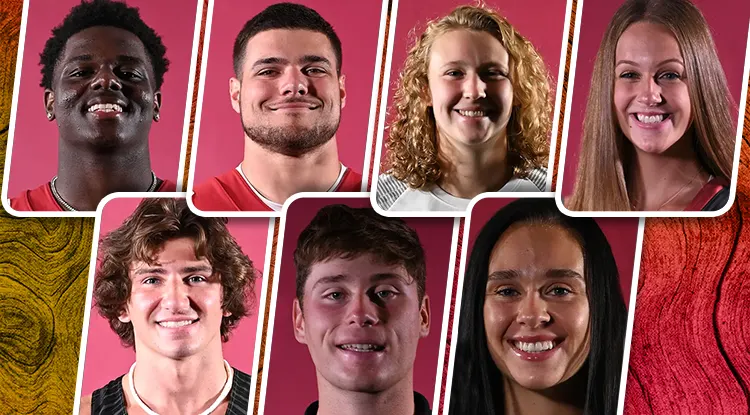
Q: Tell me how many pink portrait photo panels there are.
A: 7